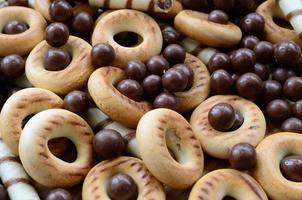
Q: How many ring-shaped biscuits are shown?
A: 15